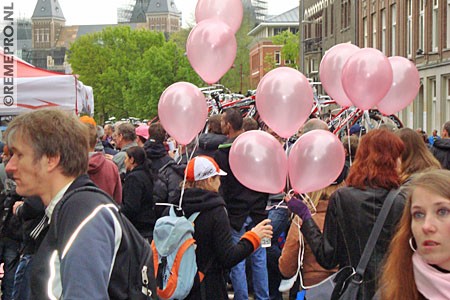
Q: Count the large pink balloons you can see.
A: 9